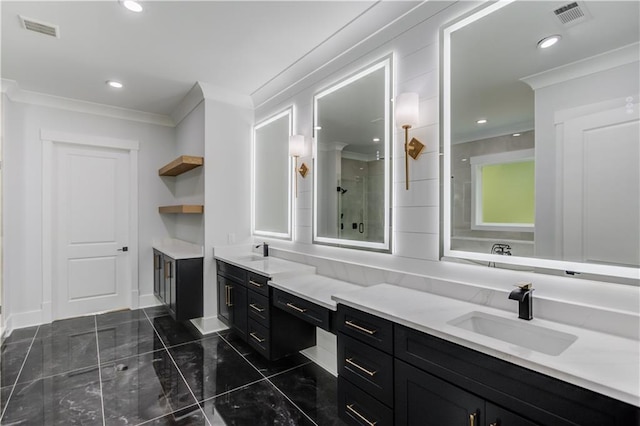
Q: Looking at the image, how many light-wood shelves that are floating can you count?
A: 2